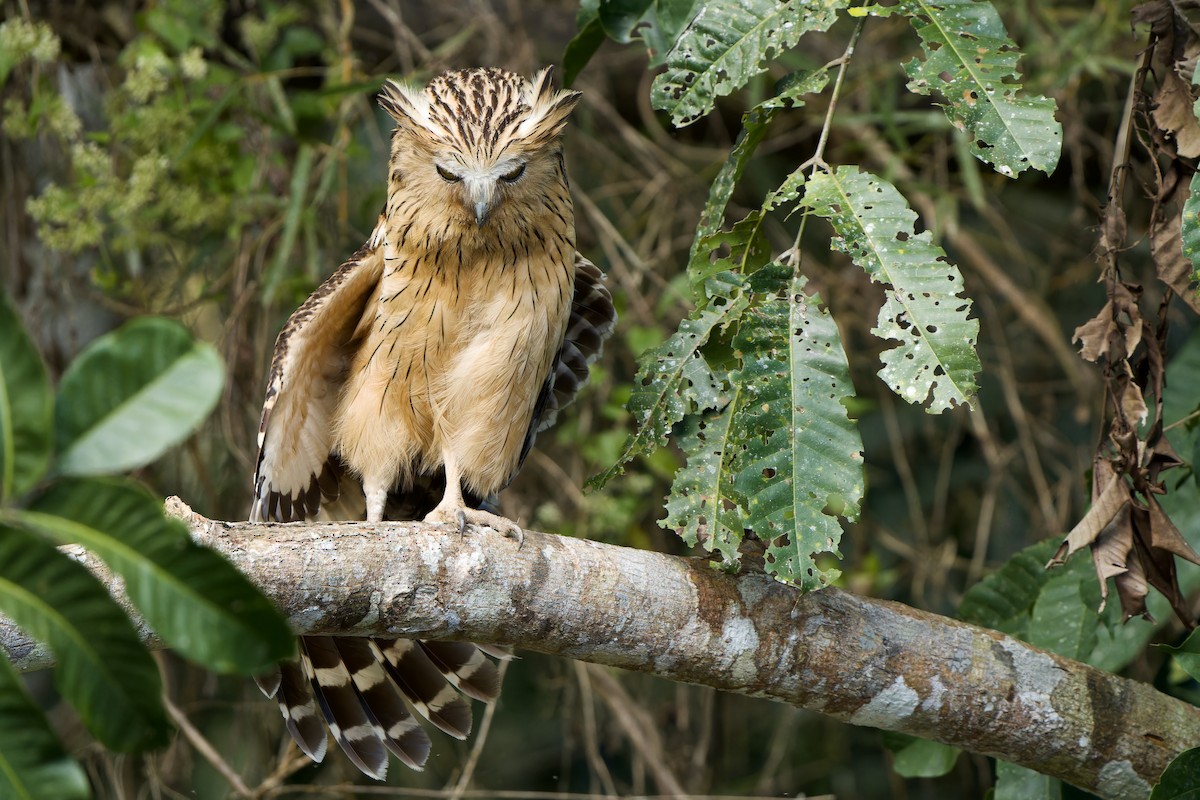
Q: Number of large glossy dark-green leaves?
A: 5